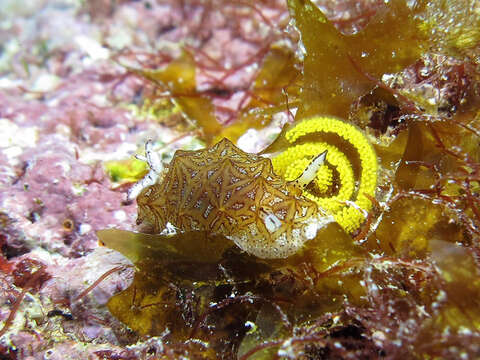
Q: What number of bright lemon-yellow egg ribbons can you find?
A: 1